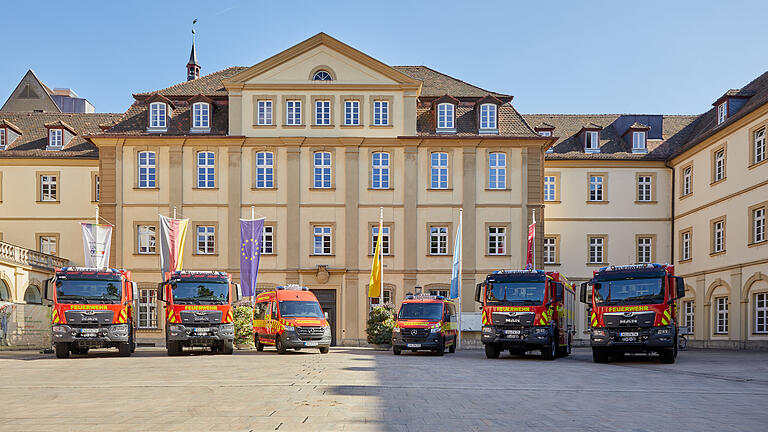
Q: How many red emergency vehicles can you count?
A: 6